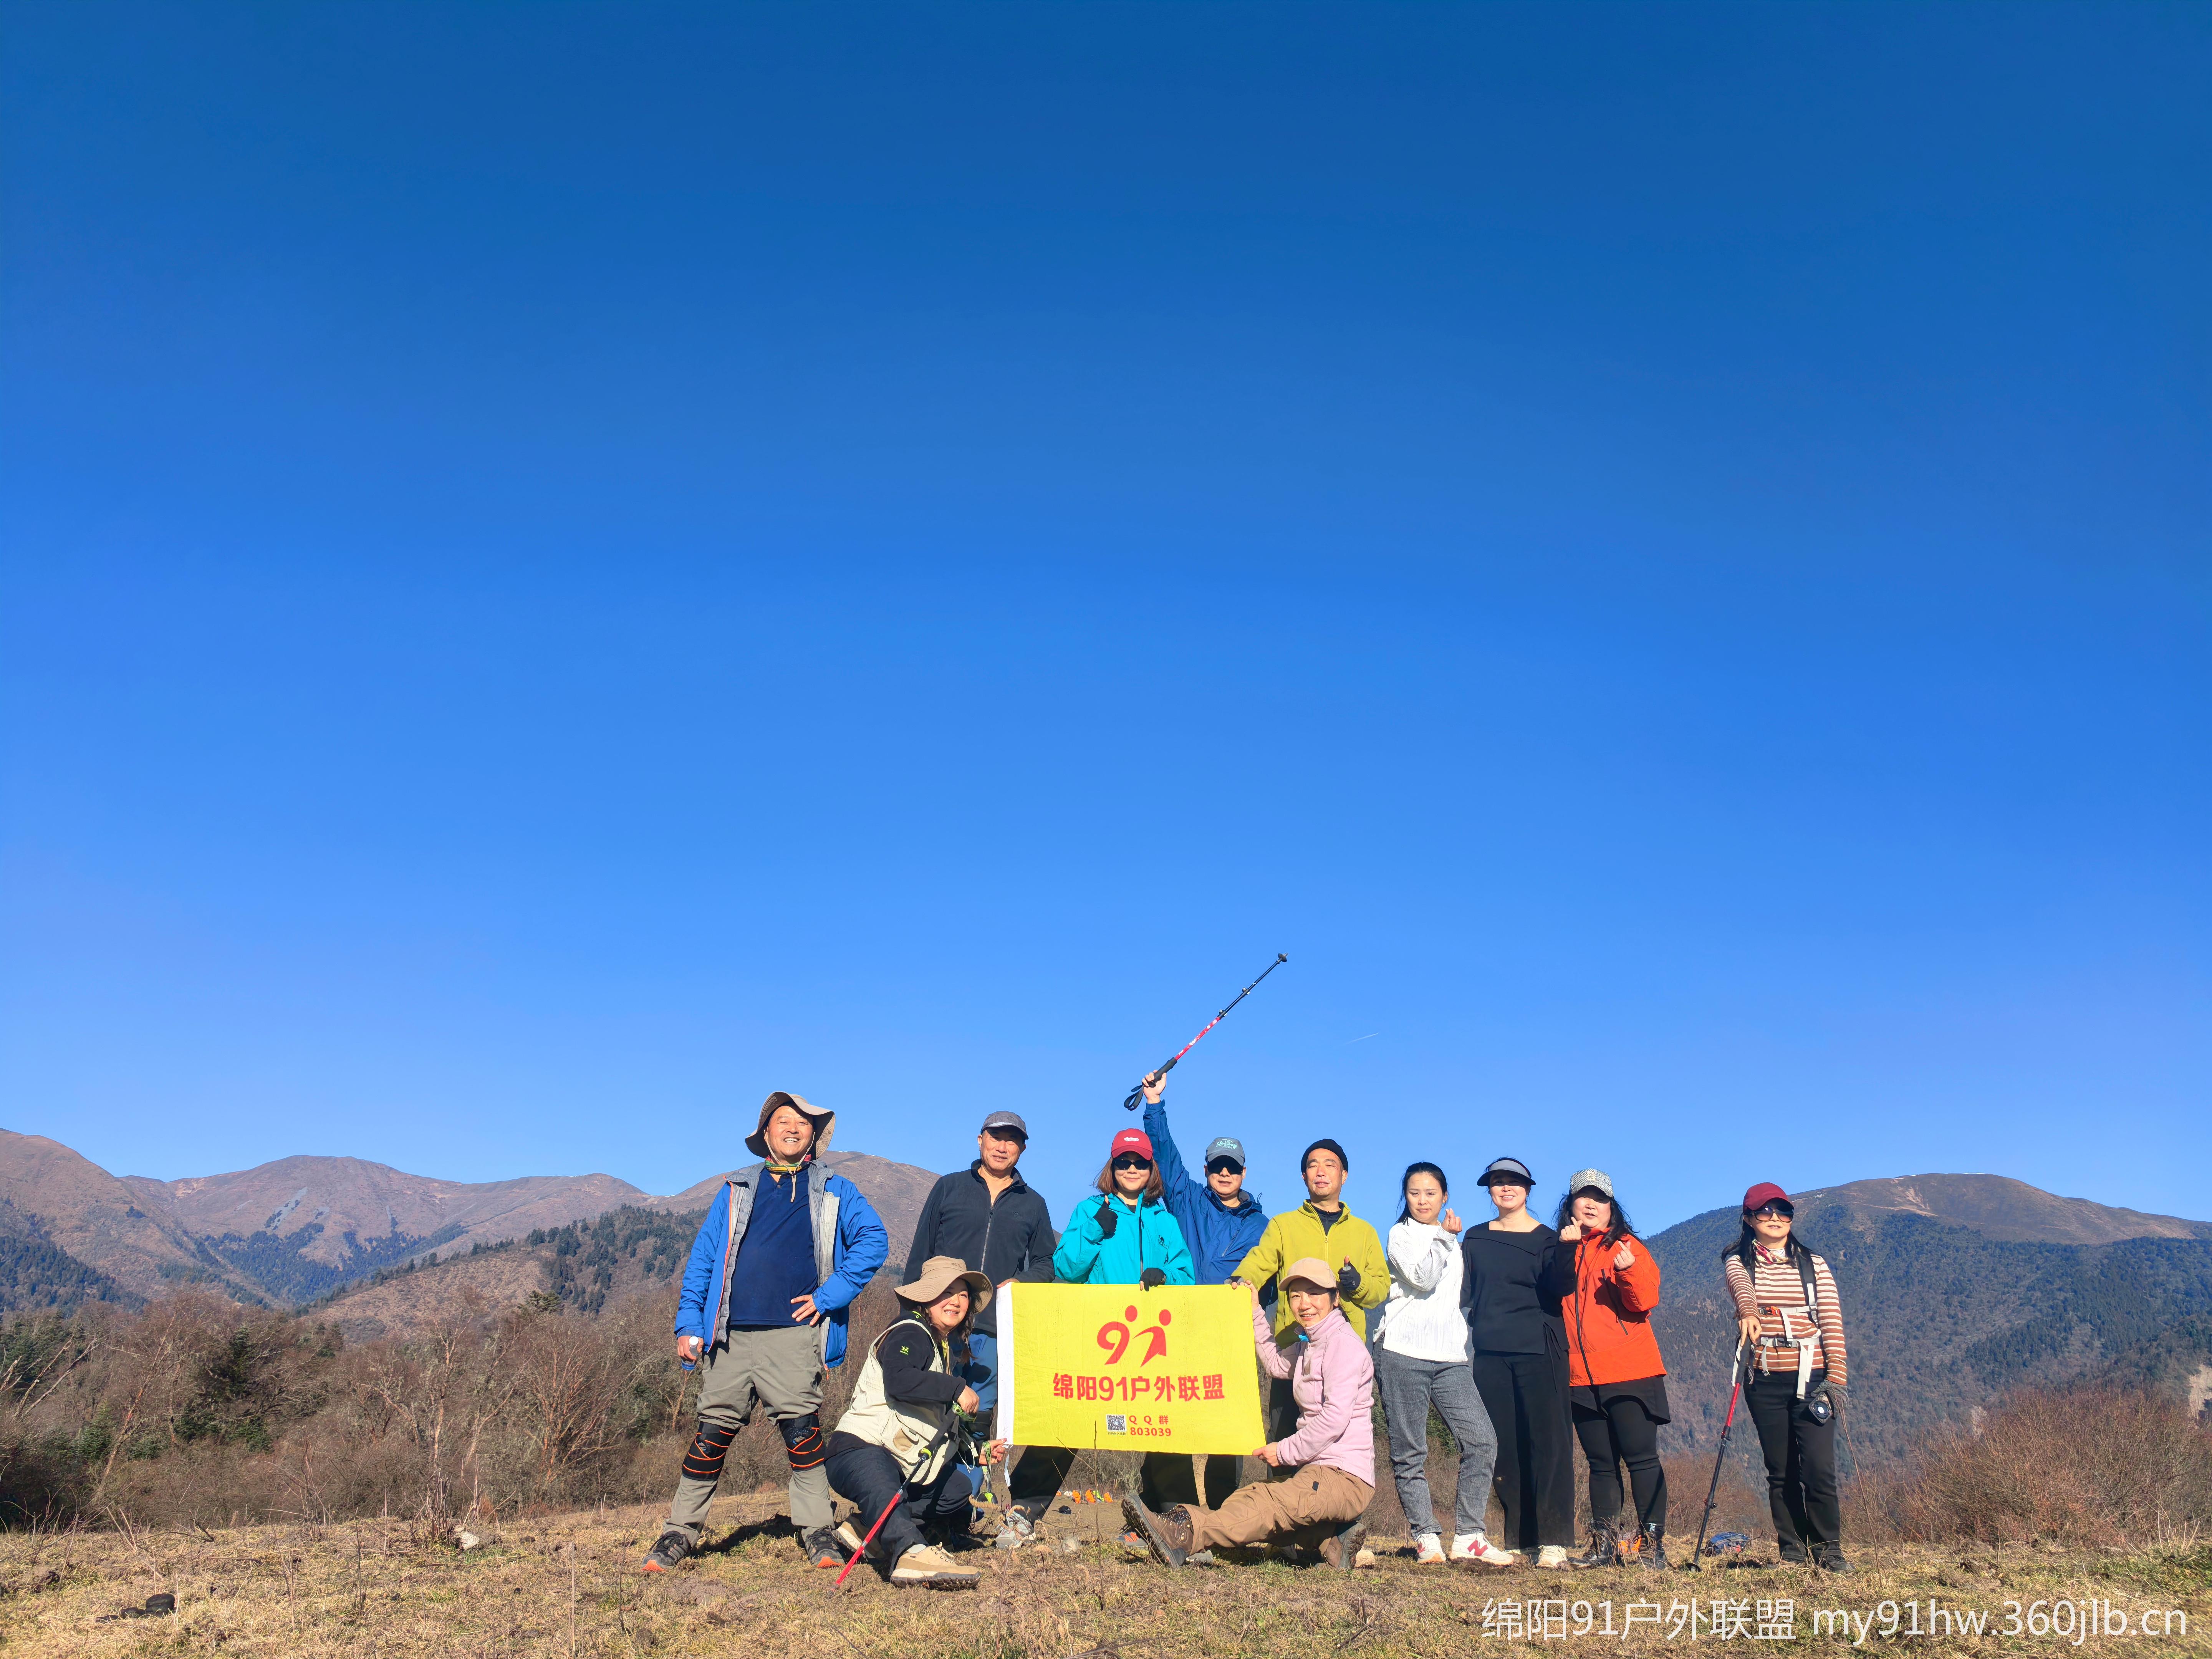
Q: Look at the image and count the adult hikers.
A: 11